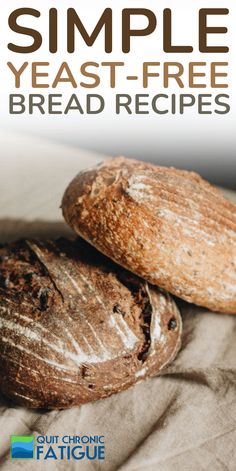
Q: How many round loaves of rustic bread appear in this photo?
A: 2